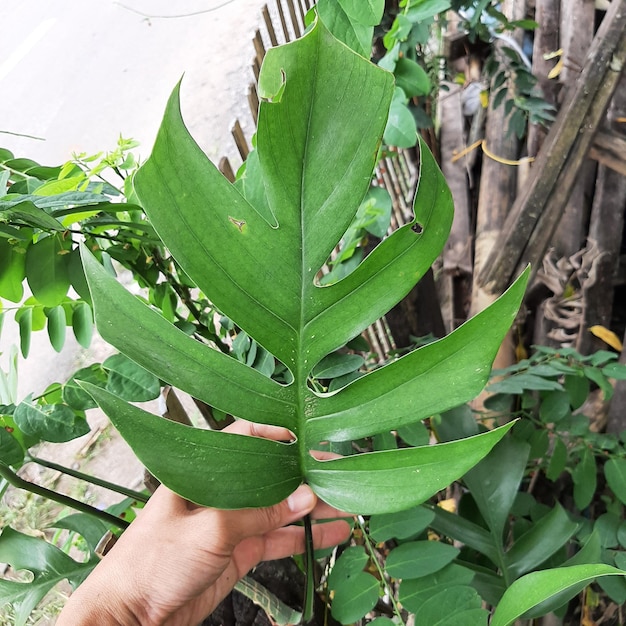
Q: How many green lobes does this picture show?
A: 7